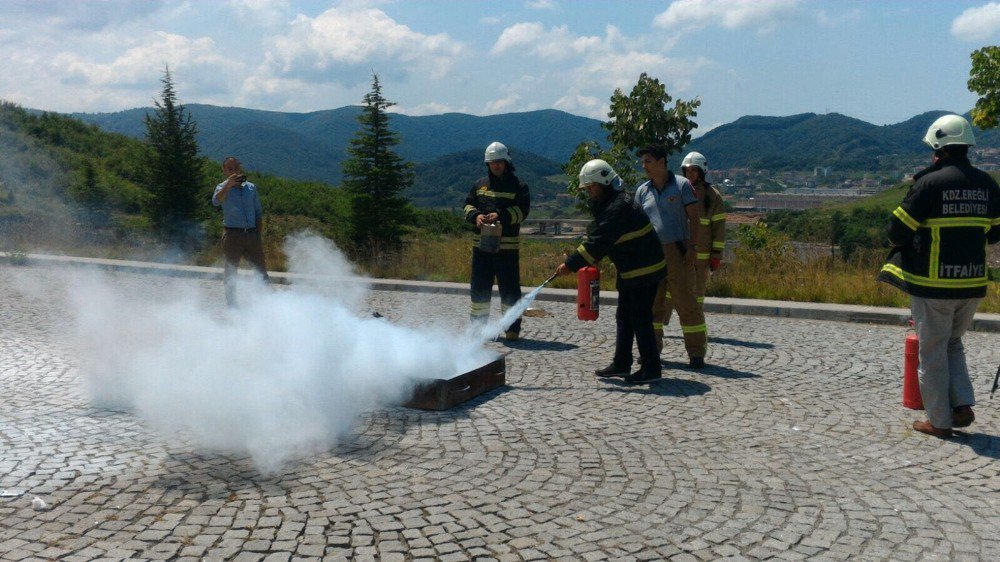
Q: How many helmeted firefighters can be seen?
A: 4